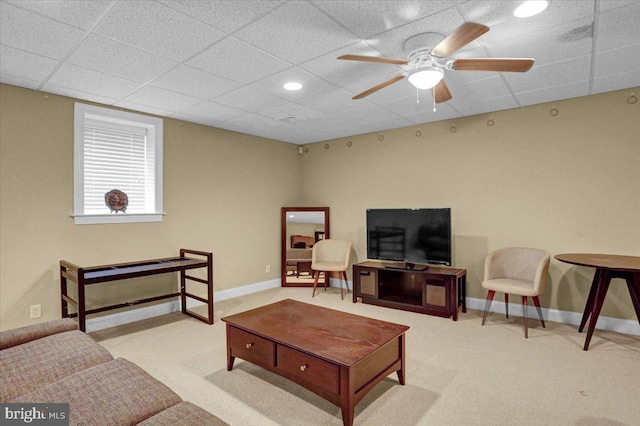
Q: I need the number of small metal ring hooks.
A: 9